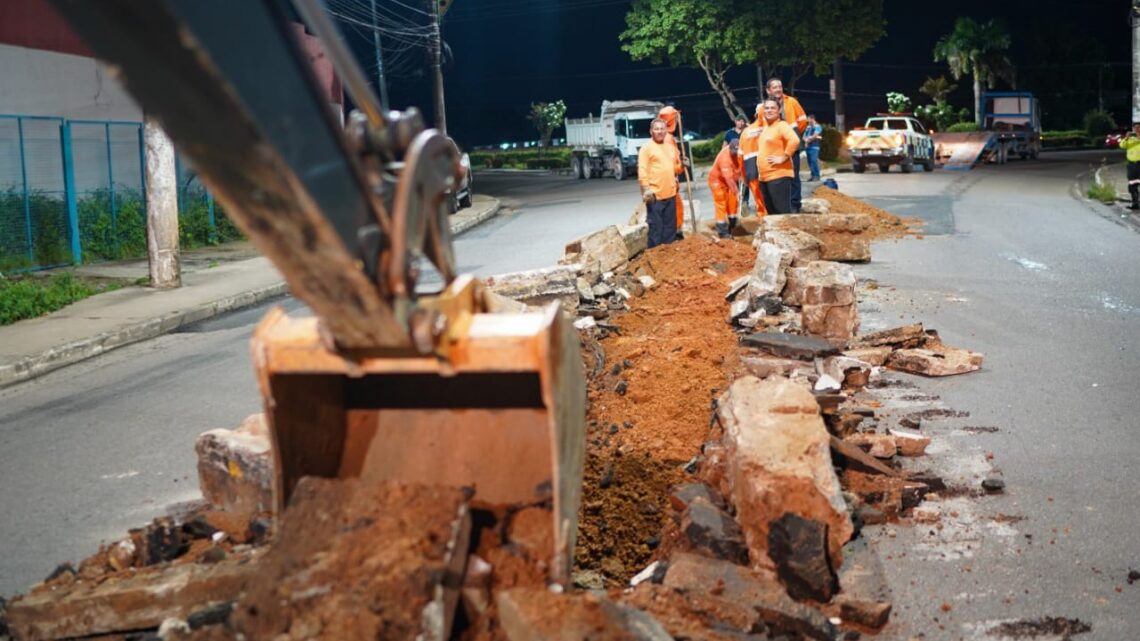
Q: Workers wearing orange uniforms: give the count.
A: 6